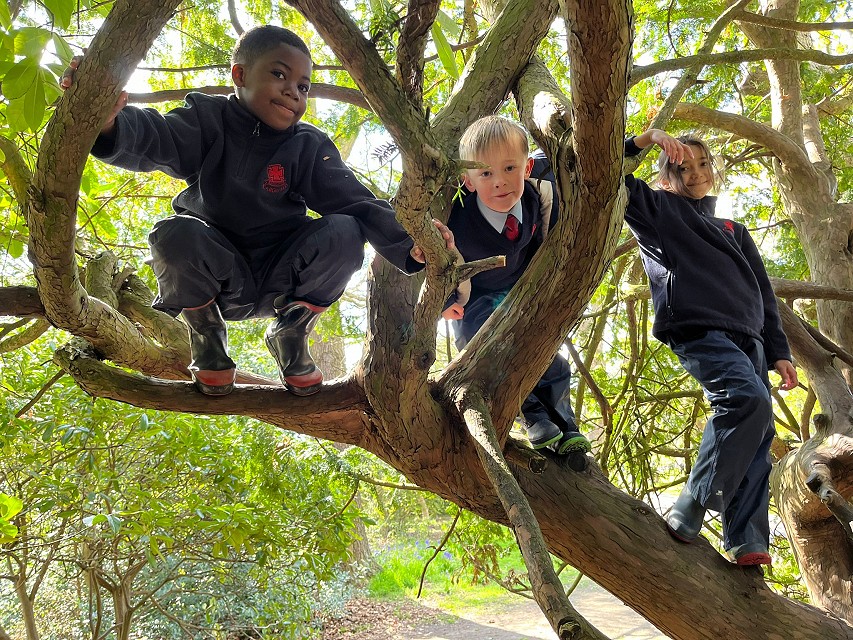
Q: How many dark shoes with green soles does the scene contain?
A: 2